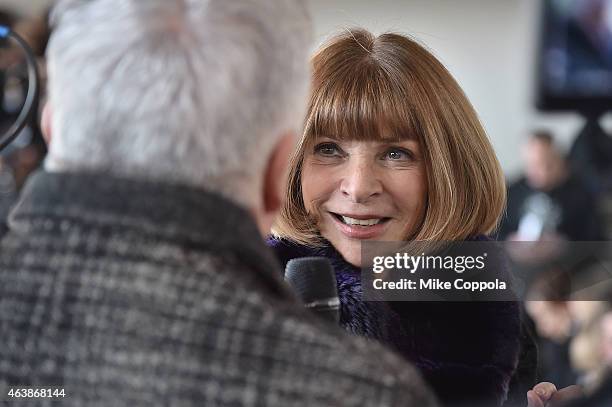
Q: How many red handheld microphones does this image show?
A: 0